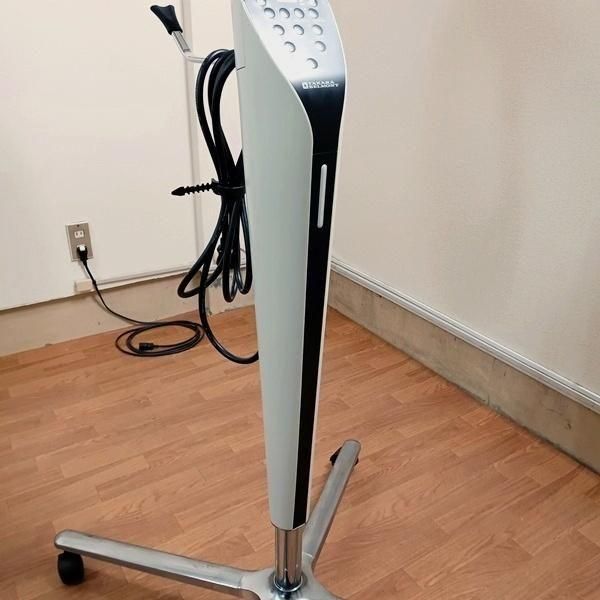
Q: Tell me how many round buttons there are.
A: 12